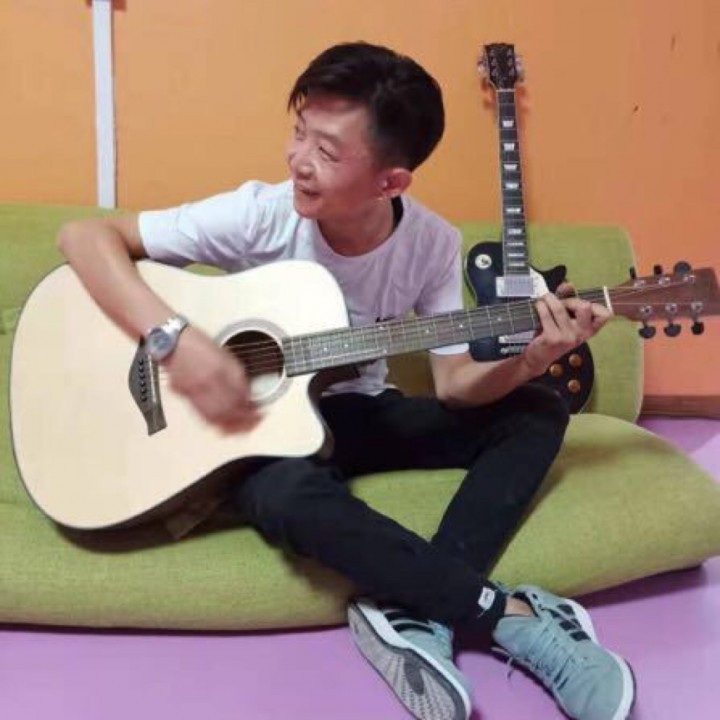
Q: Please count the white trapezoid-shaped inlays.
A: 9